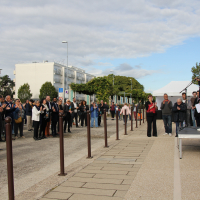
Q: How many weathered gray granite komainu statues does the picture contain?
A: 0